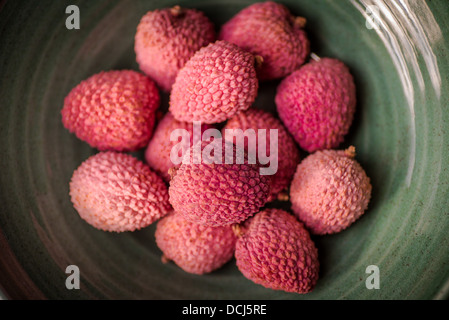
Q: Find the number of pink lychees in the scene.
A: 12